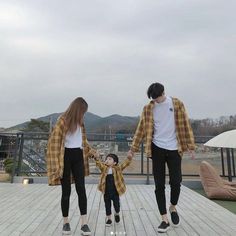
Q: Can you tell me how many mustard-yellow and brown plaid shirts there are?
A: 3